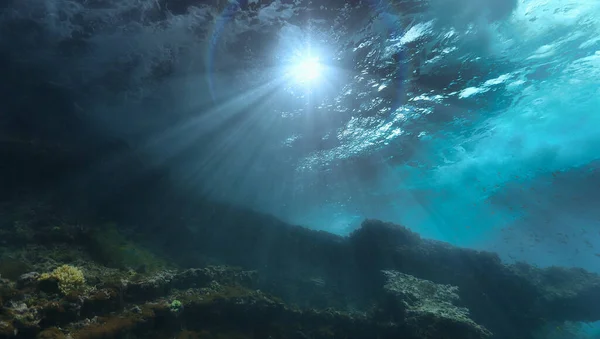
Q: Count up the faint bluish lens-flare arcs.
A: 2